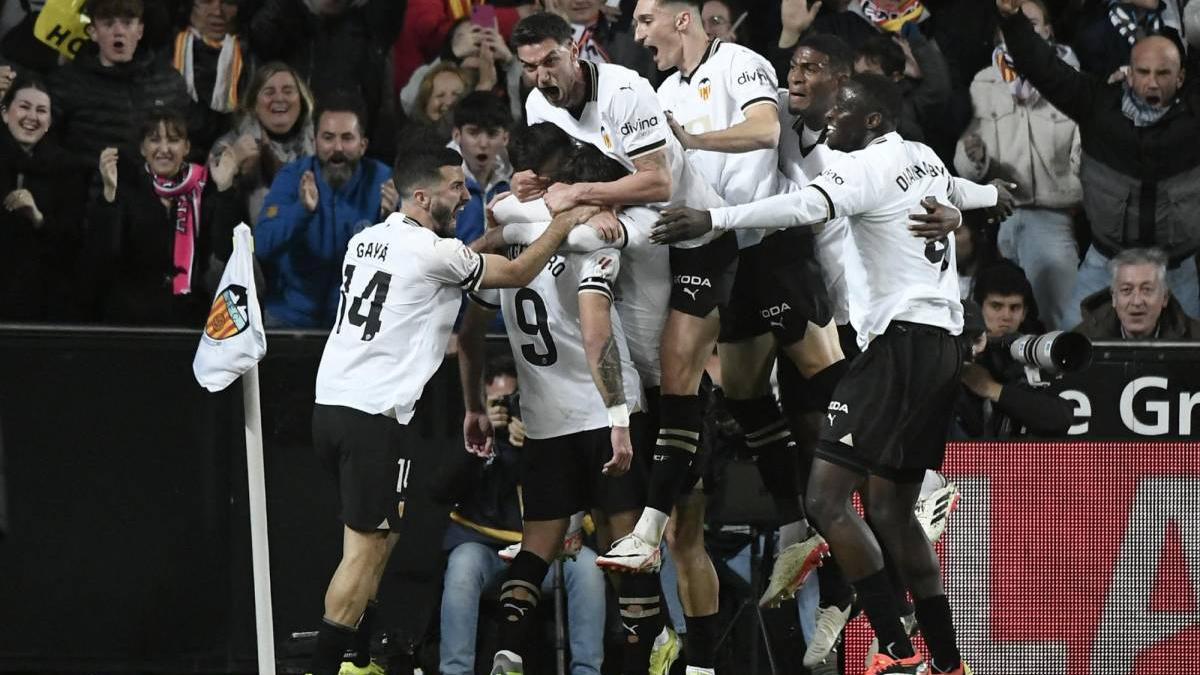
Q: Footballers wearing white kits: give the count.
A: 7